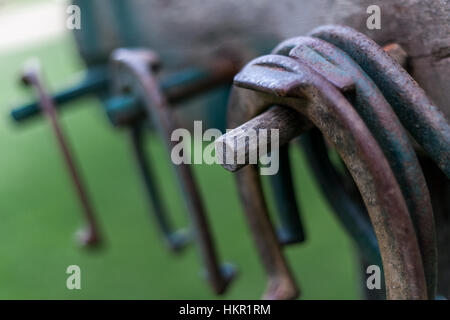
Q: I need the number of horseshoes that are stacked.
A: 3